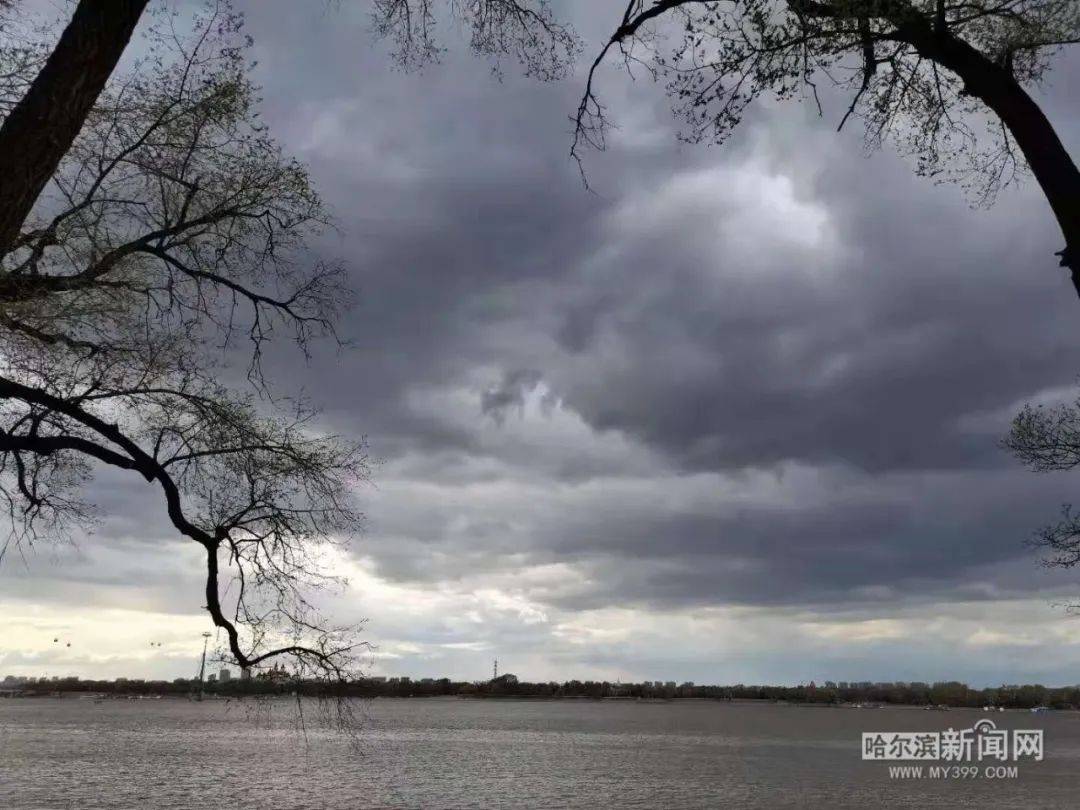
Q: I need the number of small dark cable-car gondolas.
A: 4